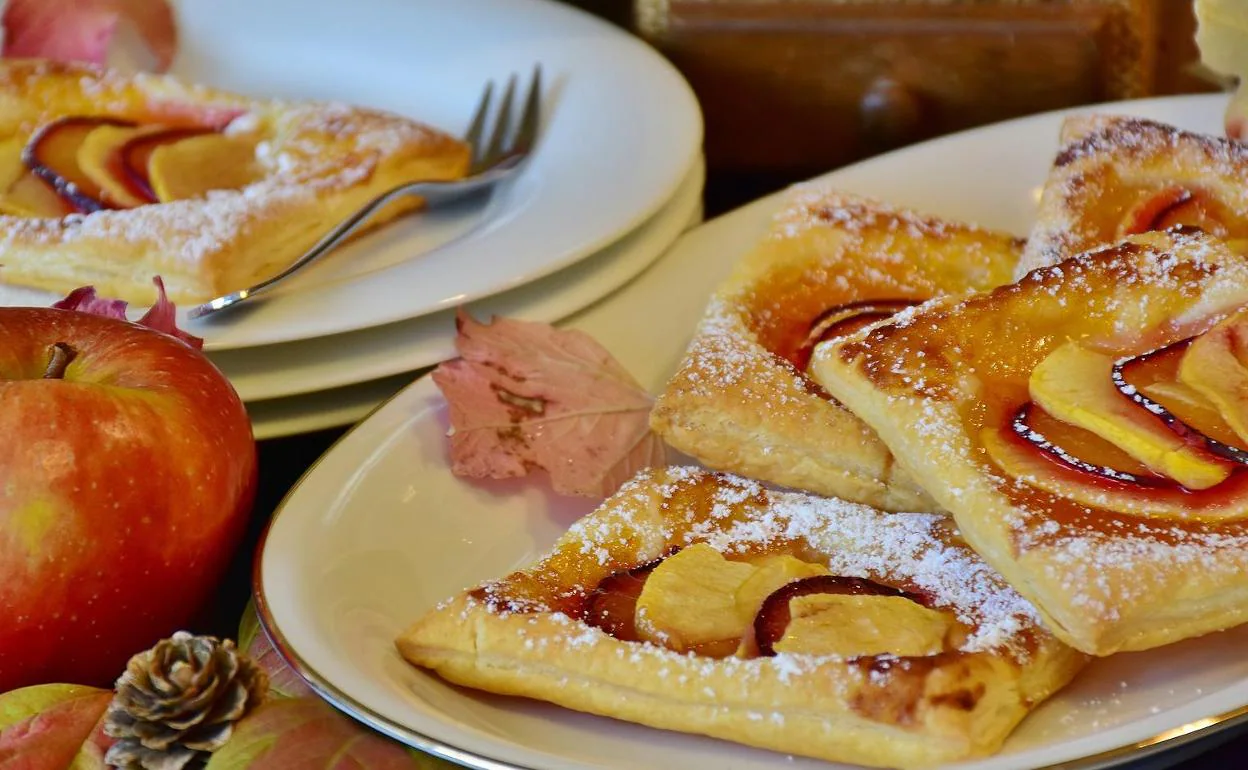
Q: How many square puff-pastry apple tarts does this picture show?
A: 5